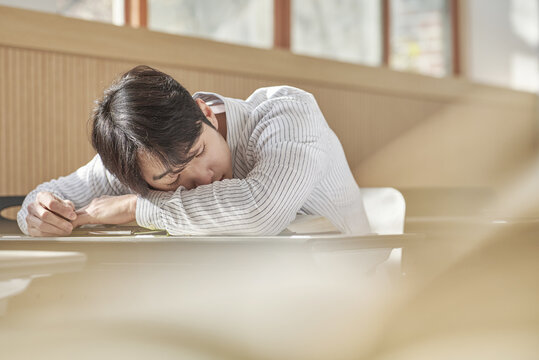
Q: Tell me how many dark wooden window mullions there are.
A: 4